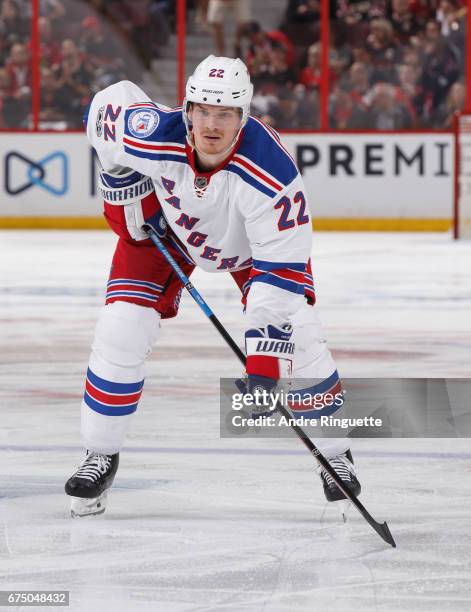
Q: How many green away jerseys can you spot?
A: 0